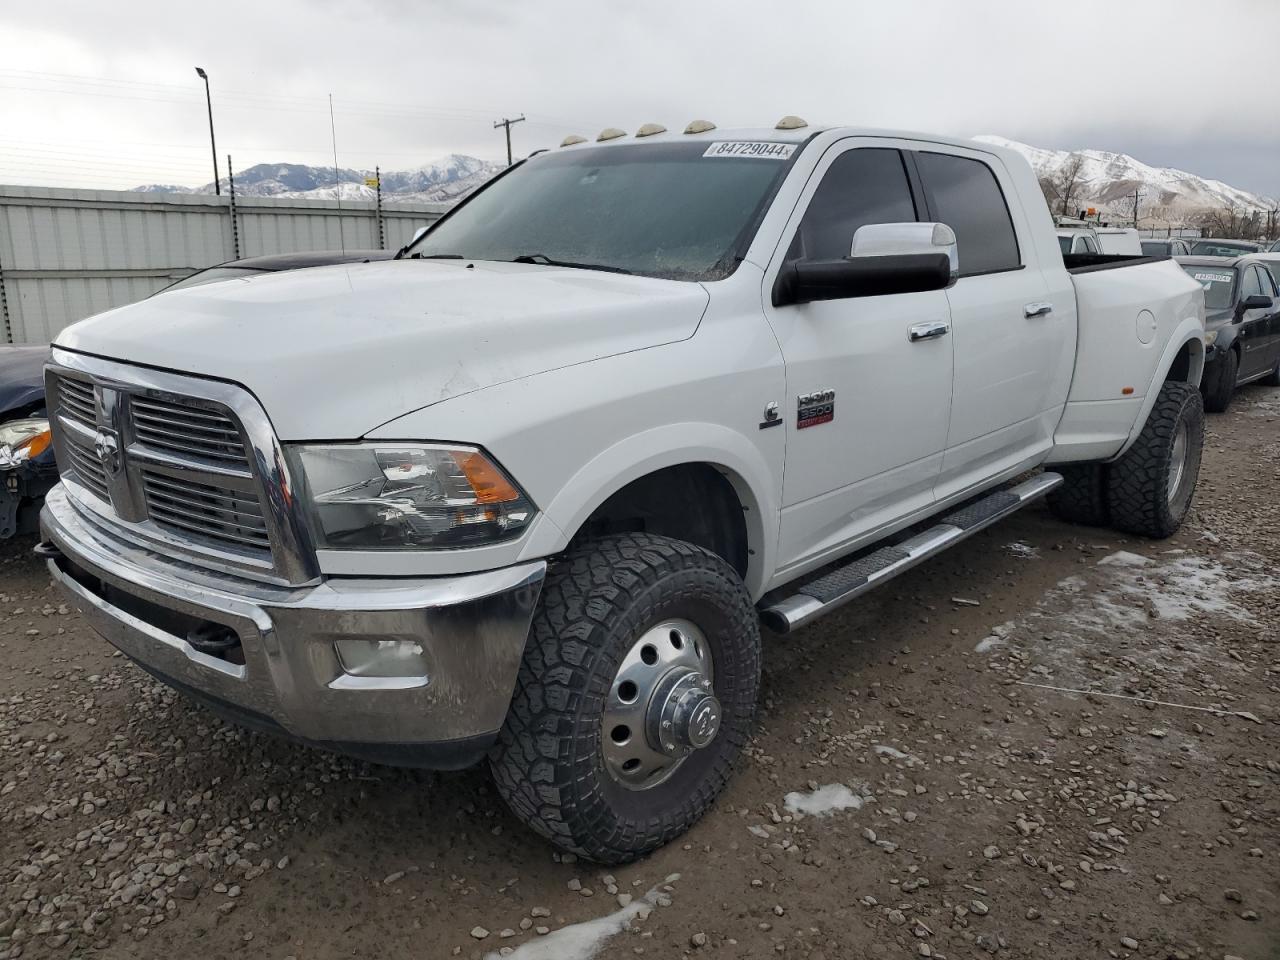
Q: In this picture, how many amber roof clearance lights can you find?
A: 5